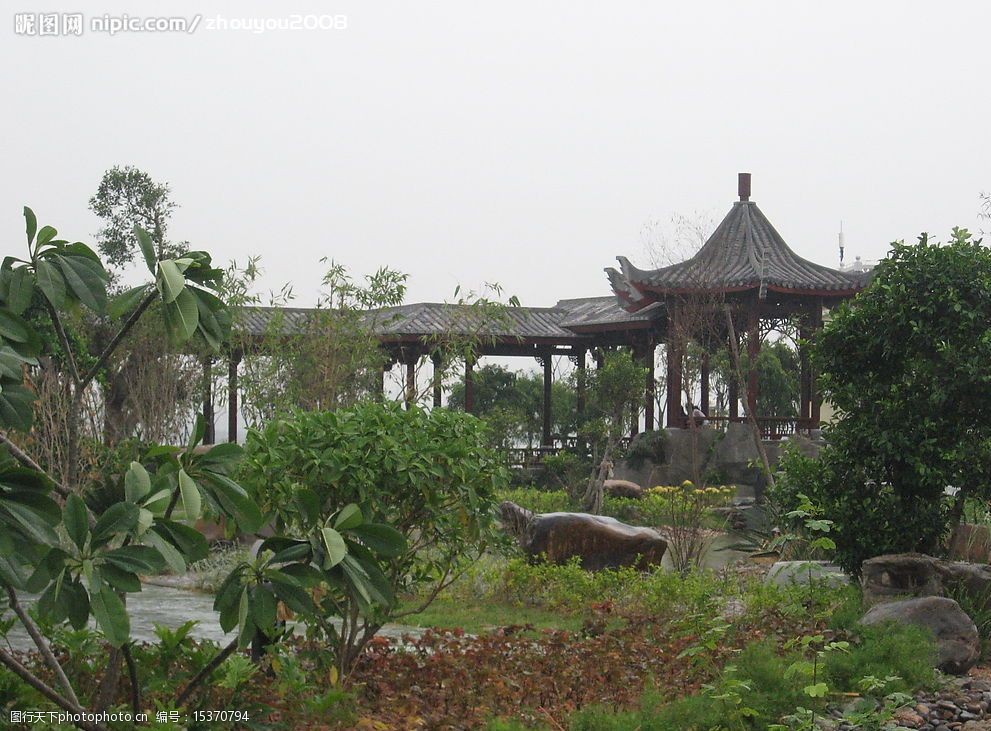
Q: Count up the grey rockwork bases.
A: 1